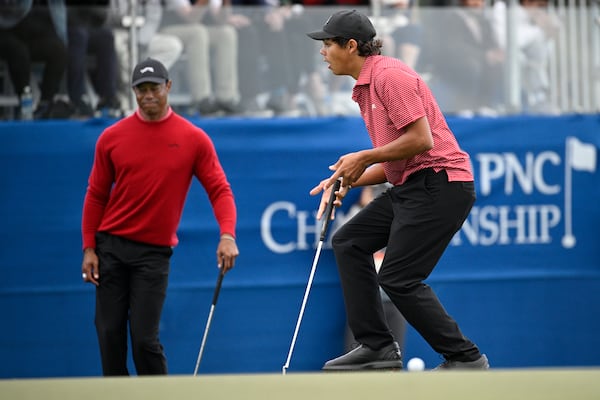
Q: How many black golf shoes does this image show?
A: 2